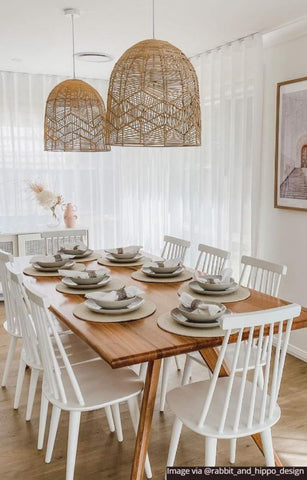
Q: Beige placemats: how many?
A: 8